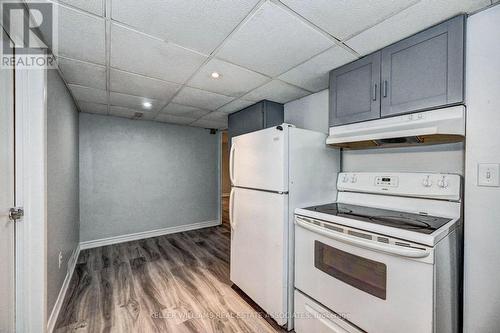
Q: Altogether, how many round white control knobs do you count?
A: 4